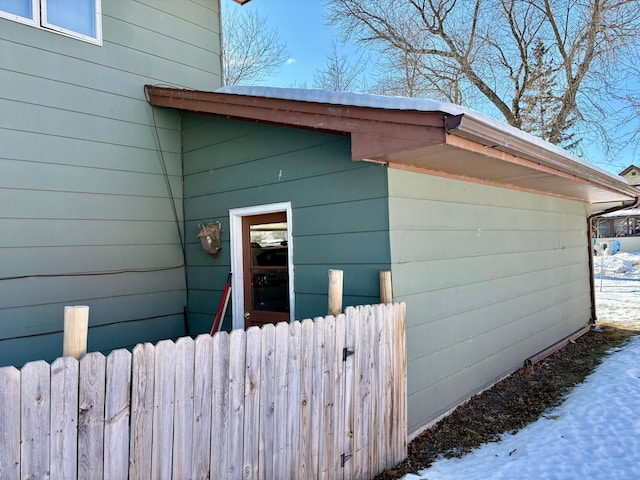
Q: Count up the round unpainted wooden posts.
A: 3